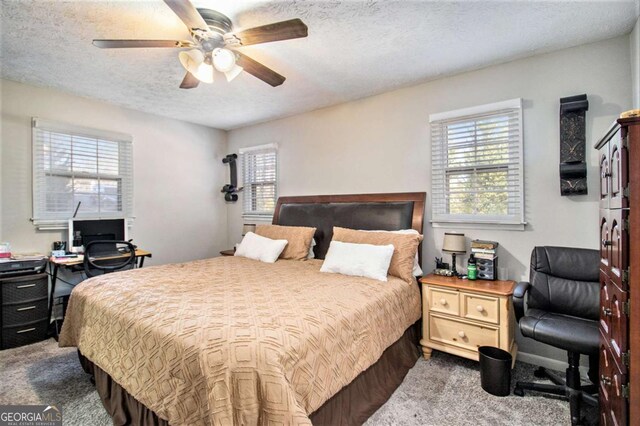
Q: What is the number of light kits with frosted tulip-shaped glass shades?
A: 1